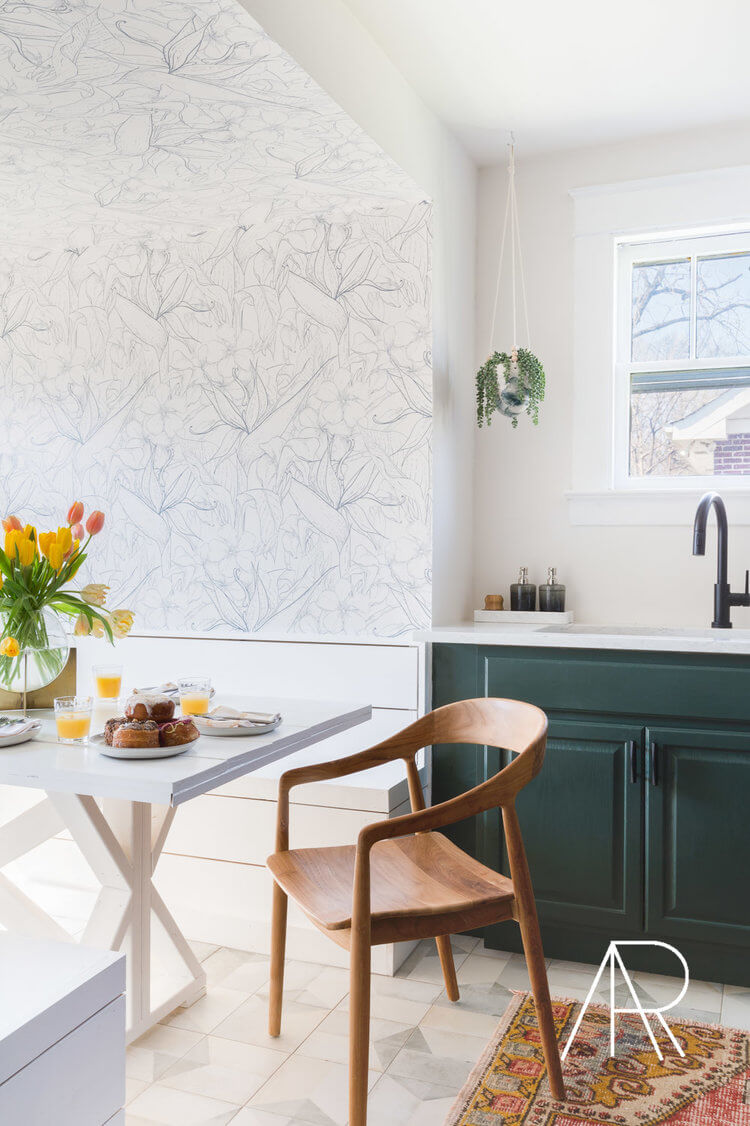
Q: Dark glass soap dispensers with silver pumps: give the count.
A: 2